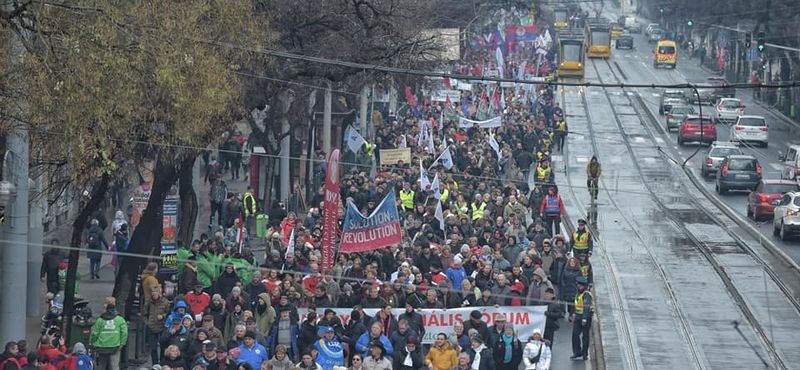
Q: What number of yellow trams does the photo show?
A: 3